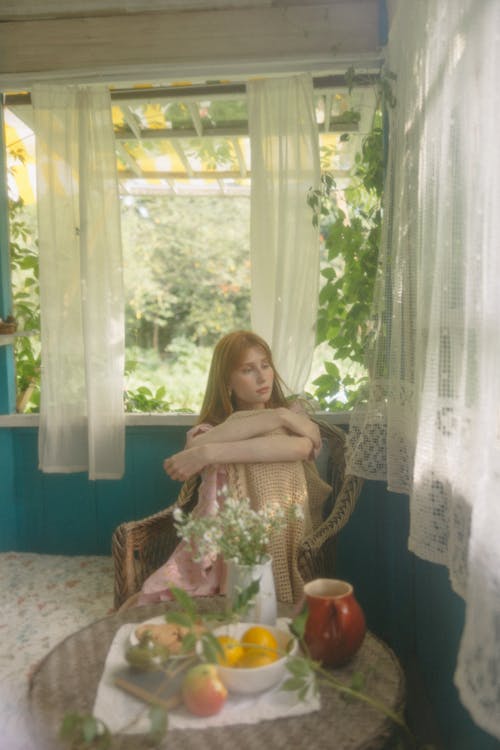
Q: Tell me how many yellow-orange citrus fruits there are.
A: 3